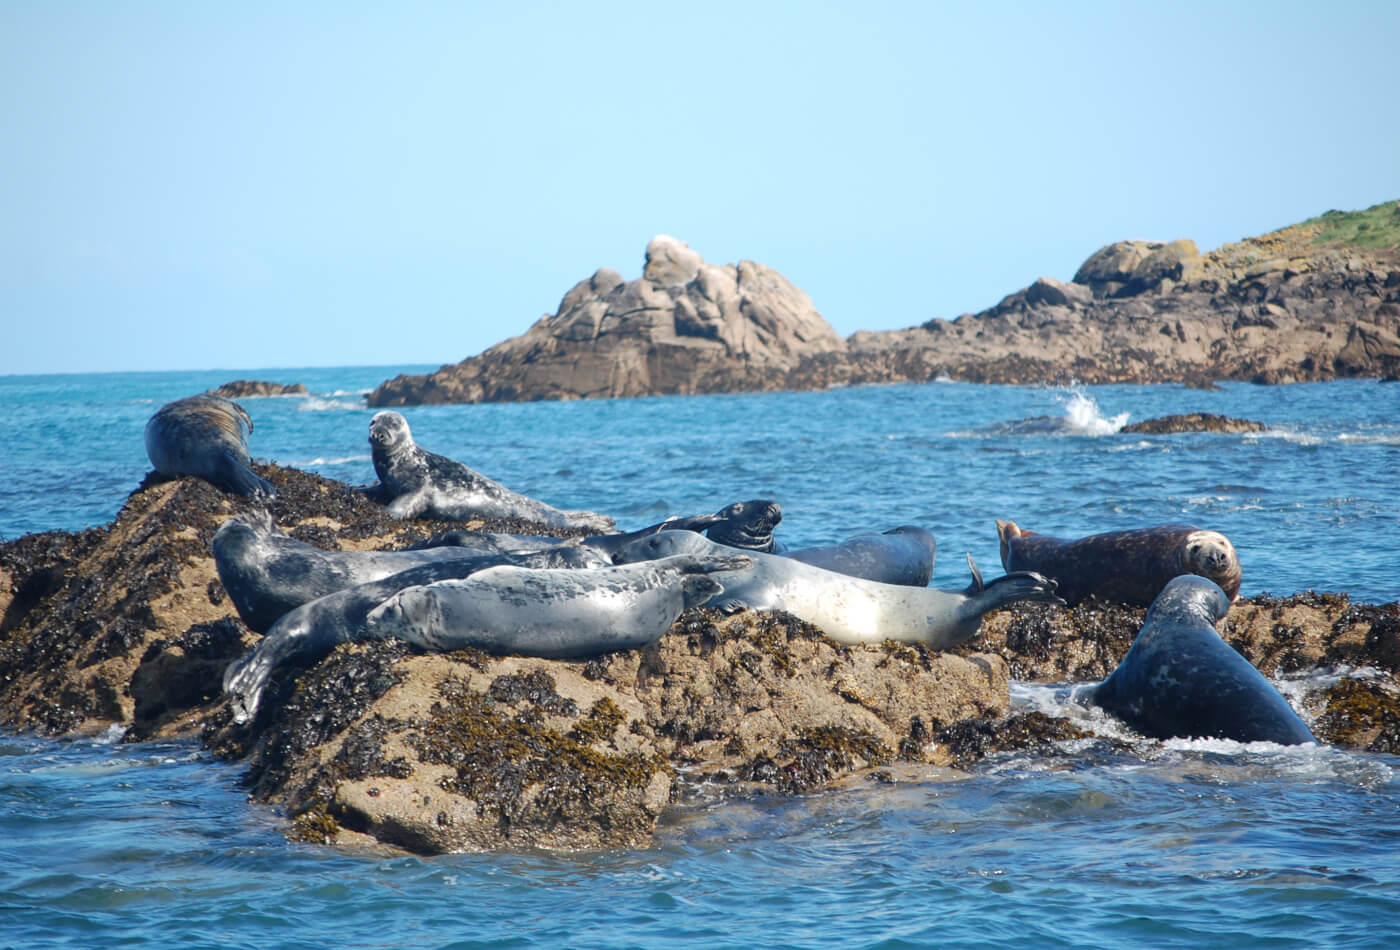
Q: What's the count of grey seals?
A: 11